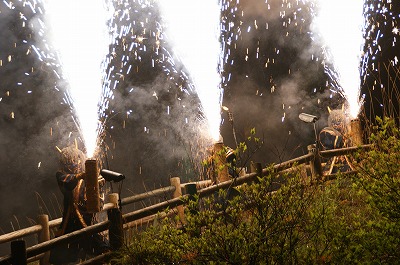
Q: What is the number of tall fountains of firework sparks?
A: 3